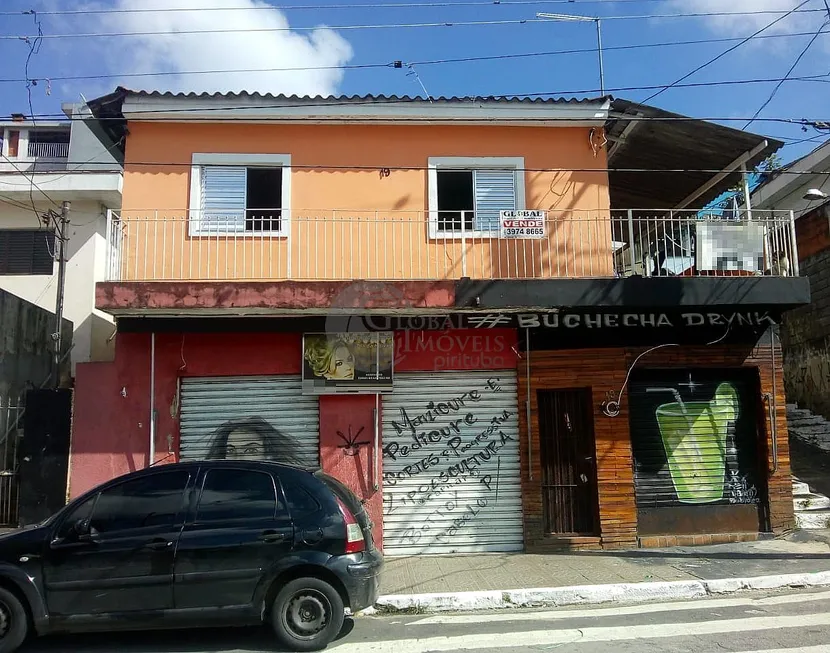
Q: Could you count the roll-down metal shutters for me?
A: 3